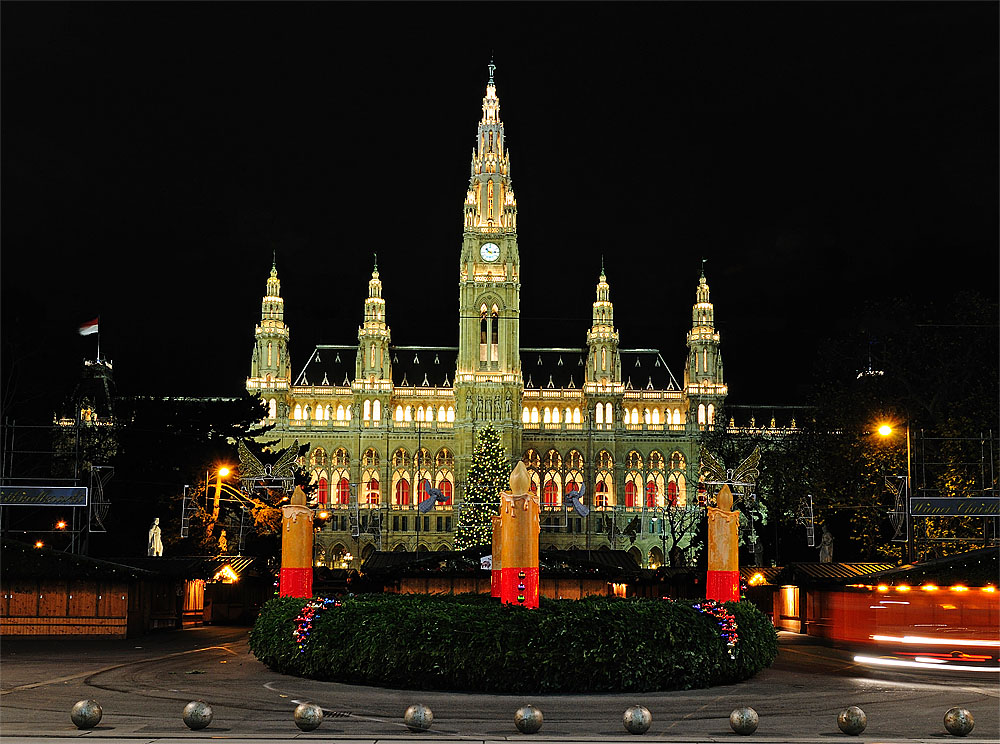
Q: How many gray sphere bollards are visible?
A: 9